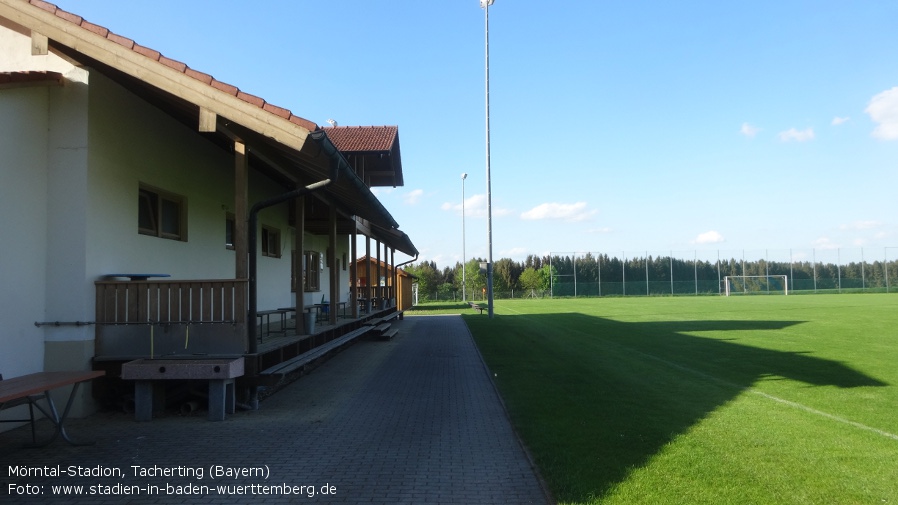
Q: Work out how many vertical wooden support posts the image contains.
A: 8